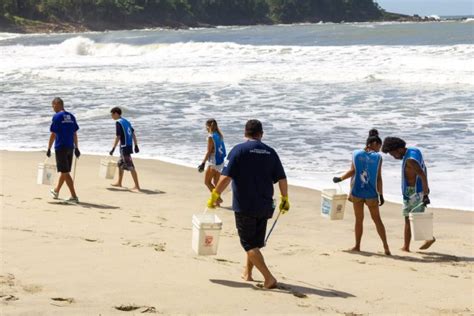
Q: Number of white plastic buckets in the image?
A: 5